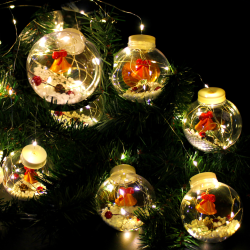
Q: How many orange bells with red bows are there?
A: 6